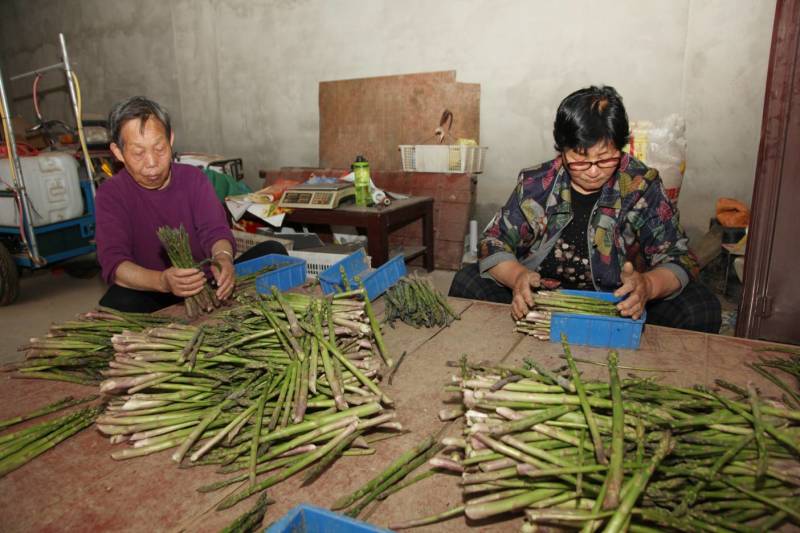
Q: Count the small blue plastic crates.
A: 4